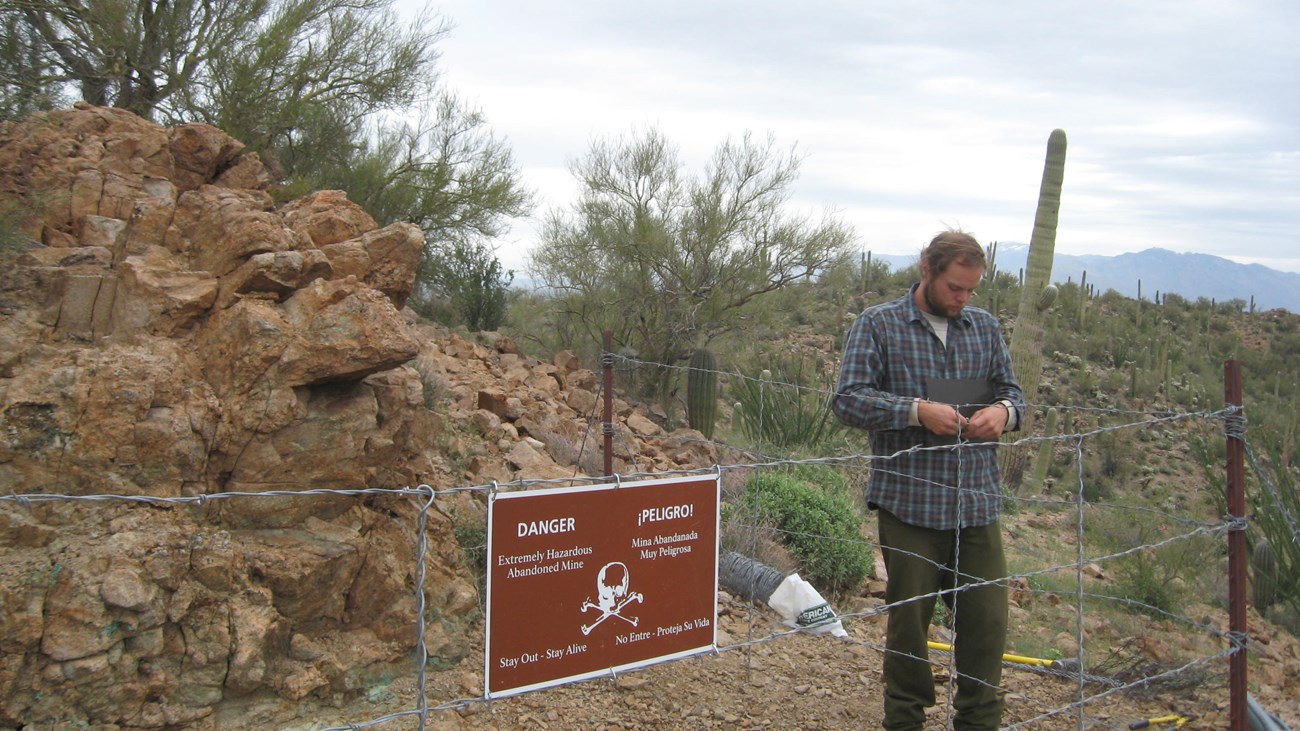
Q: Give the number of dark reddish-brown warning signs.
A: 1